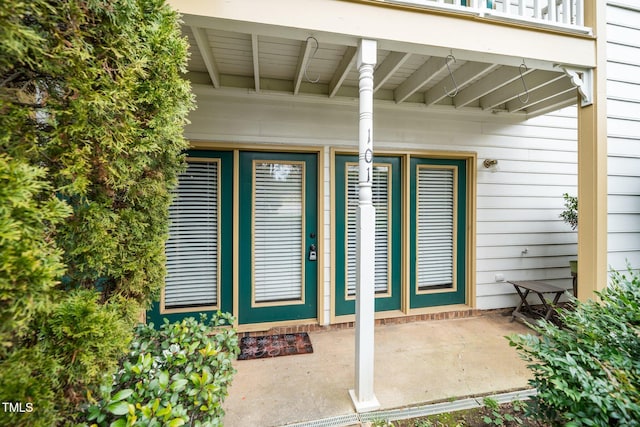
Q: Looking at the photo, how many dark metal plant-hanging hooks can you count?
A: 3